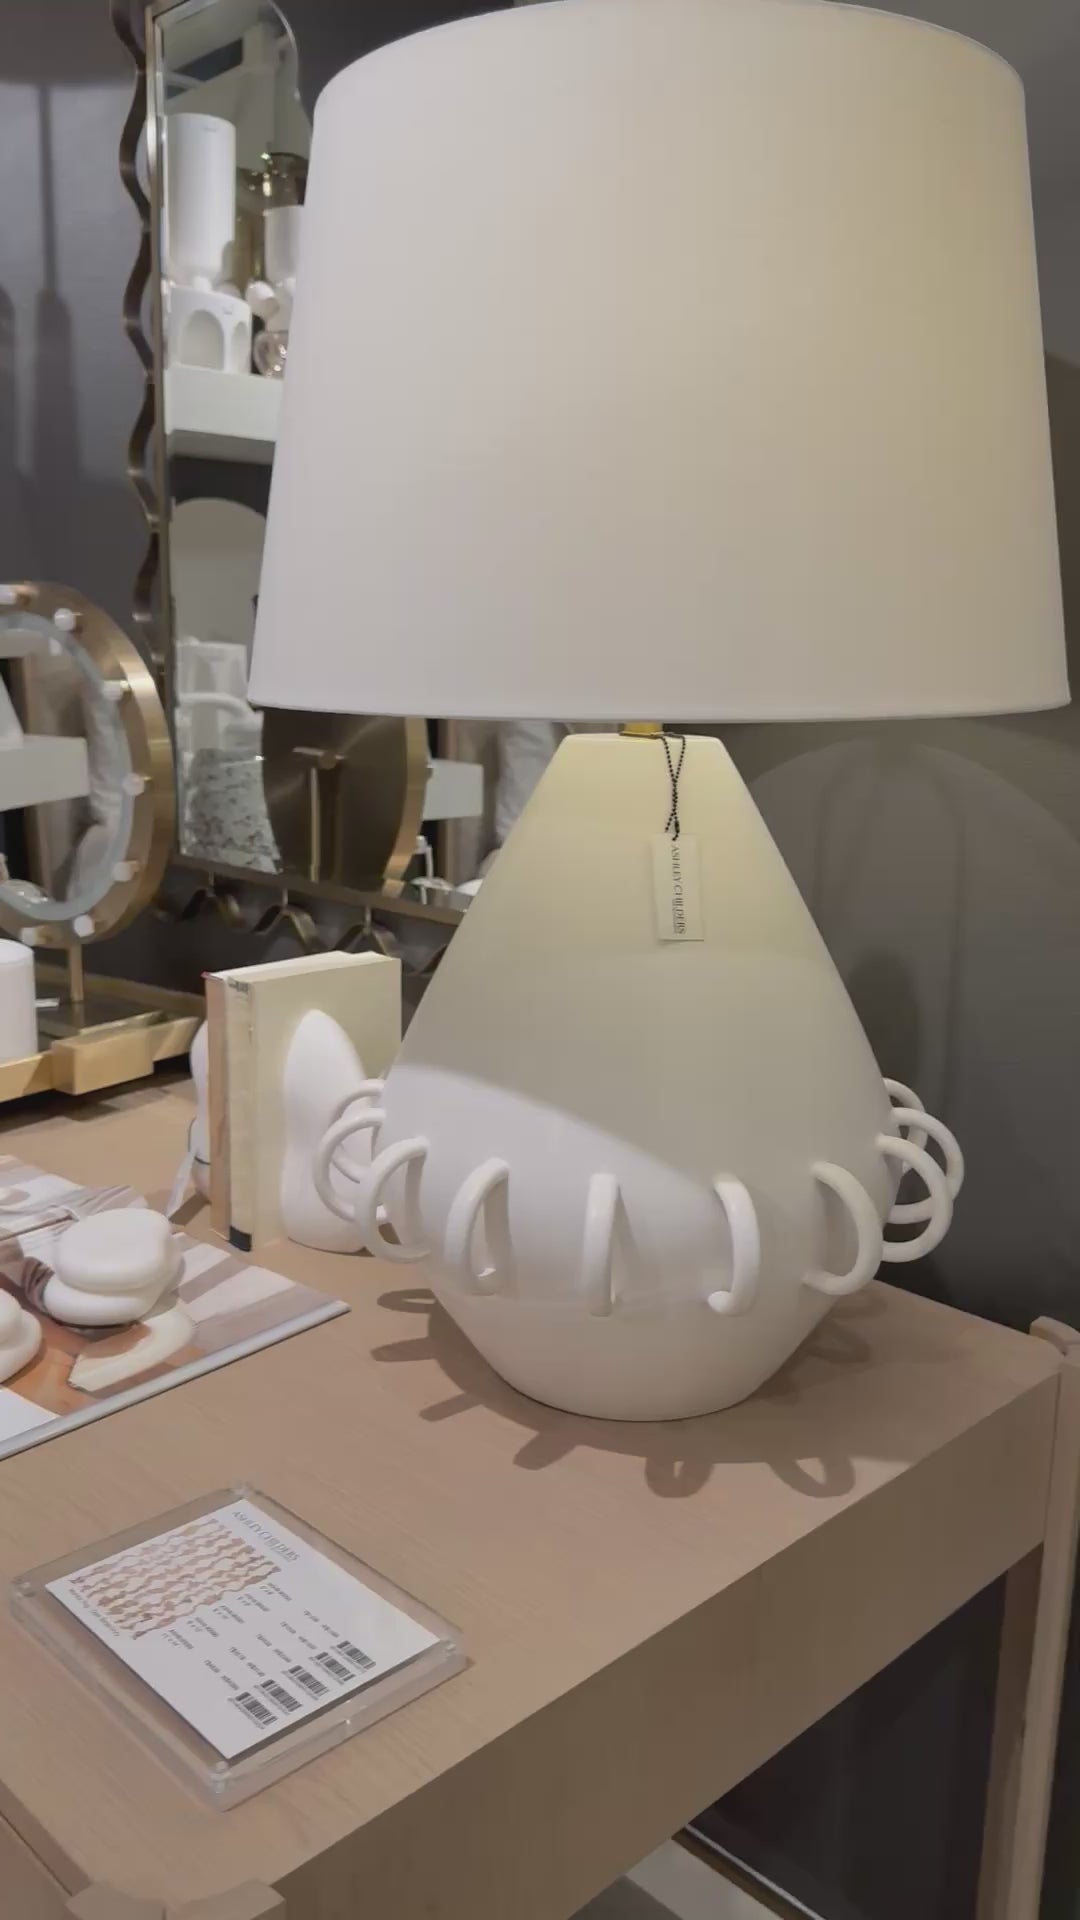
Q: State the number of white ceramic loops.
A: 10